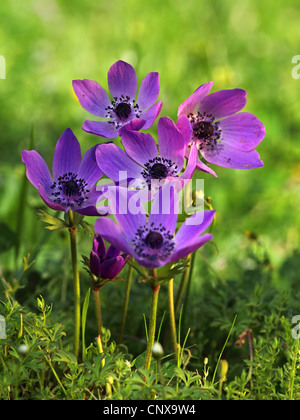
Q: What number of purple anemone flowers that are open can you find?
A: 5